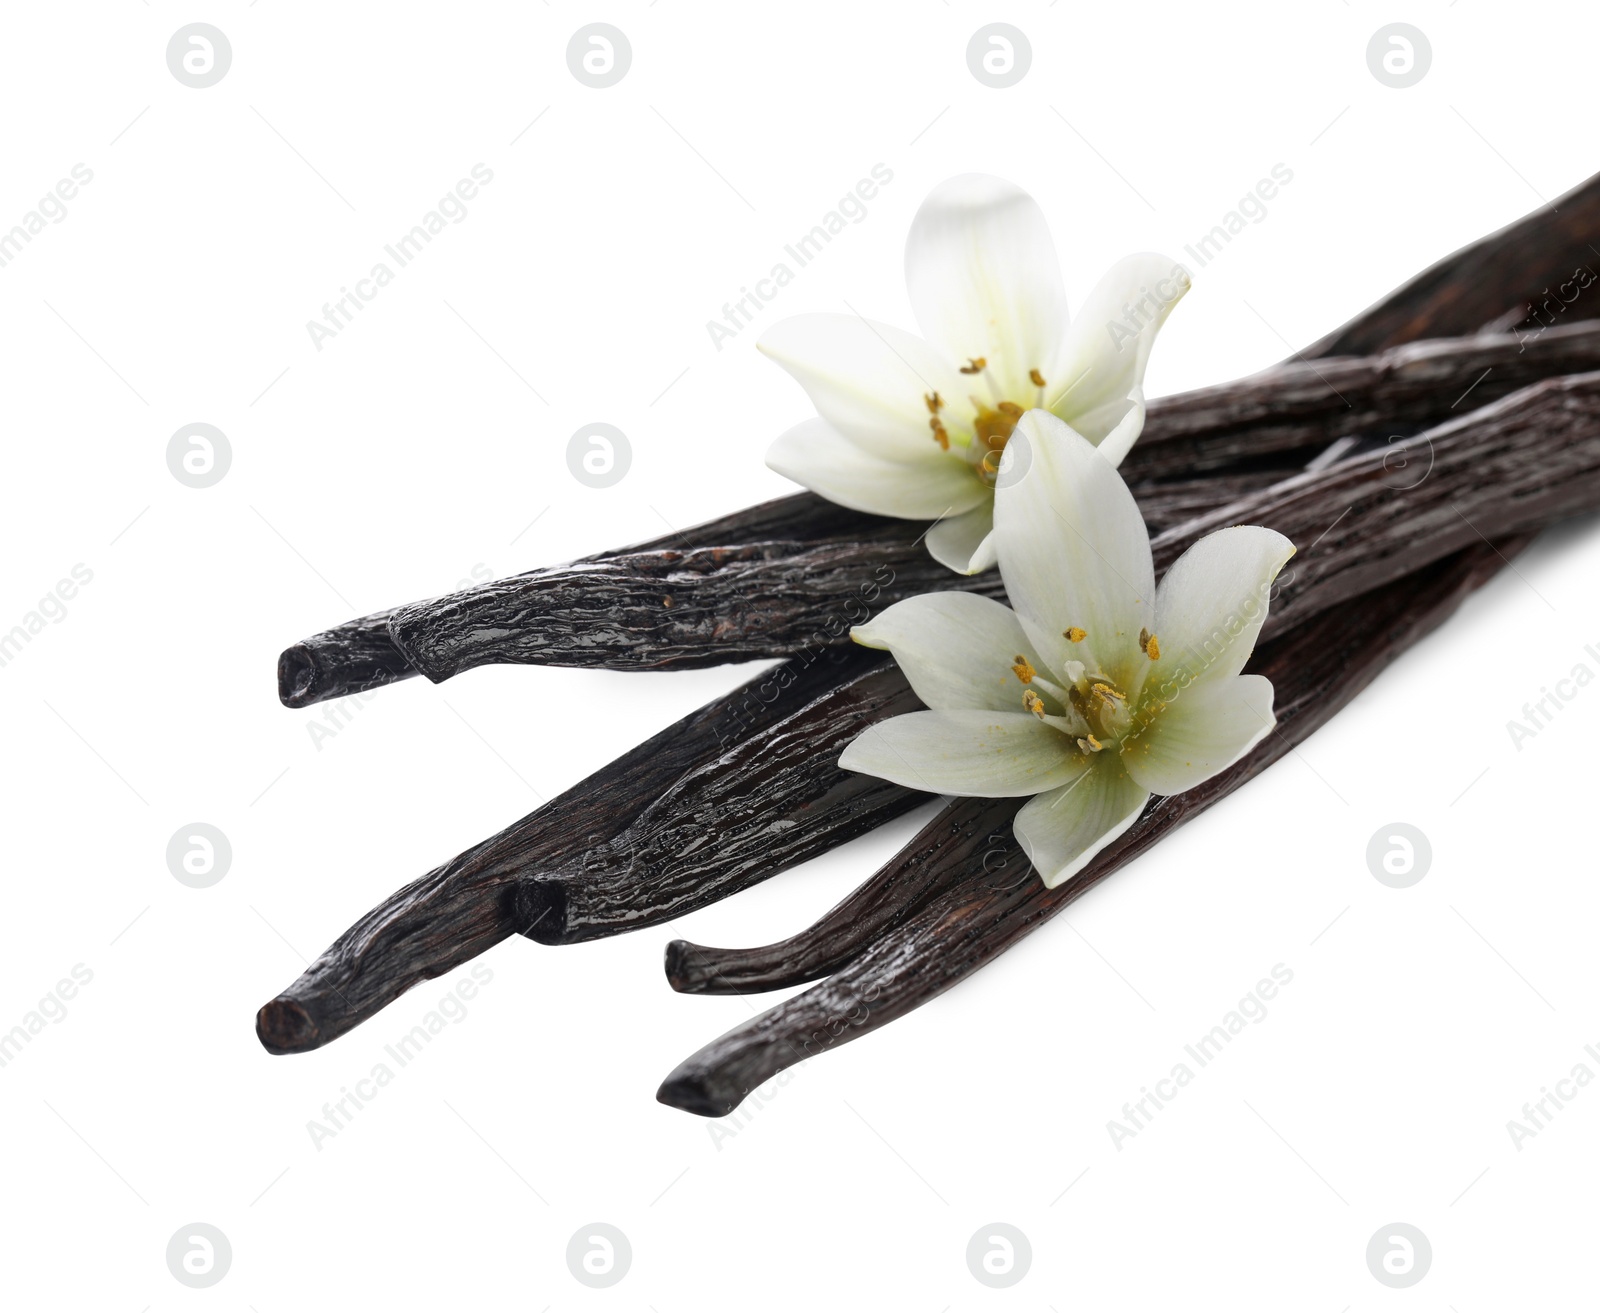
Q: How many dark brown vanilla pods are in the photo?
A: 6